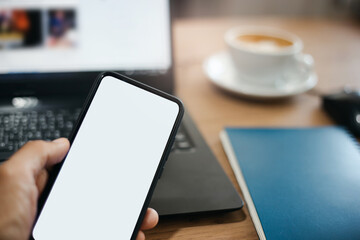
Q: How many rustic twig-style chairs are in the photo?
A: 0